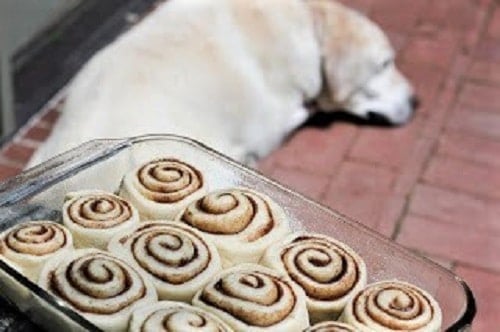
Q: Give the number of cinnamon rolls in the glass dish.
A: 11